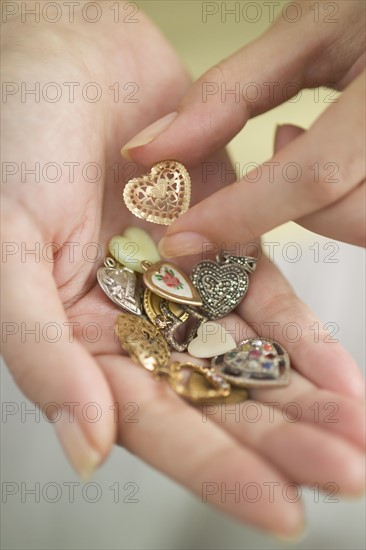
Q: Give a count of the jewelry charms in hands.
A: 12